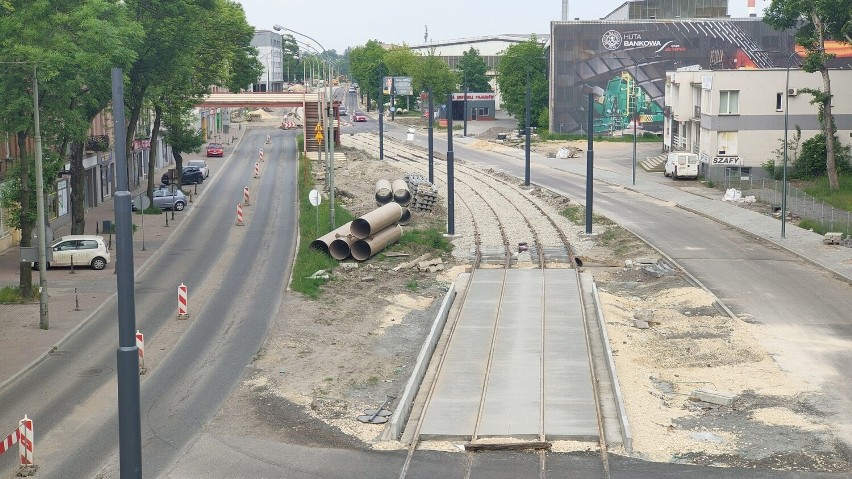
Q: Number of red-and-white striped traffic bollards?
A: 8